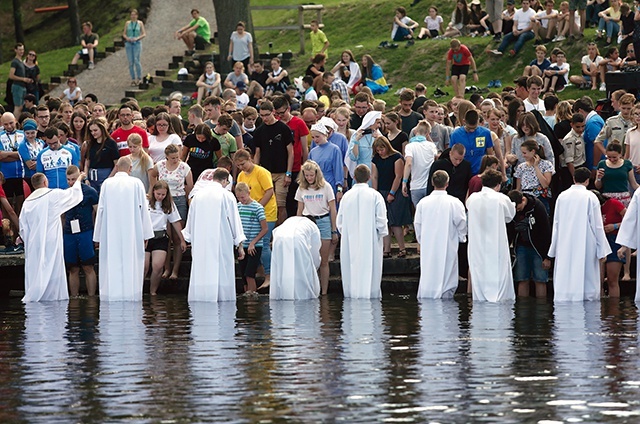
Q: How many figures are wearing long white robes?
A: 9